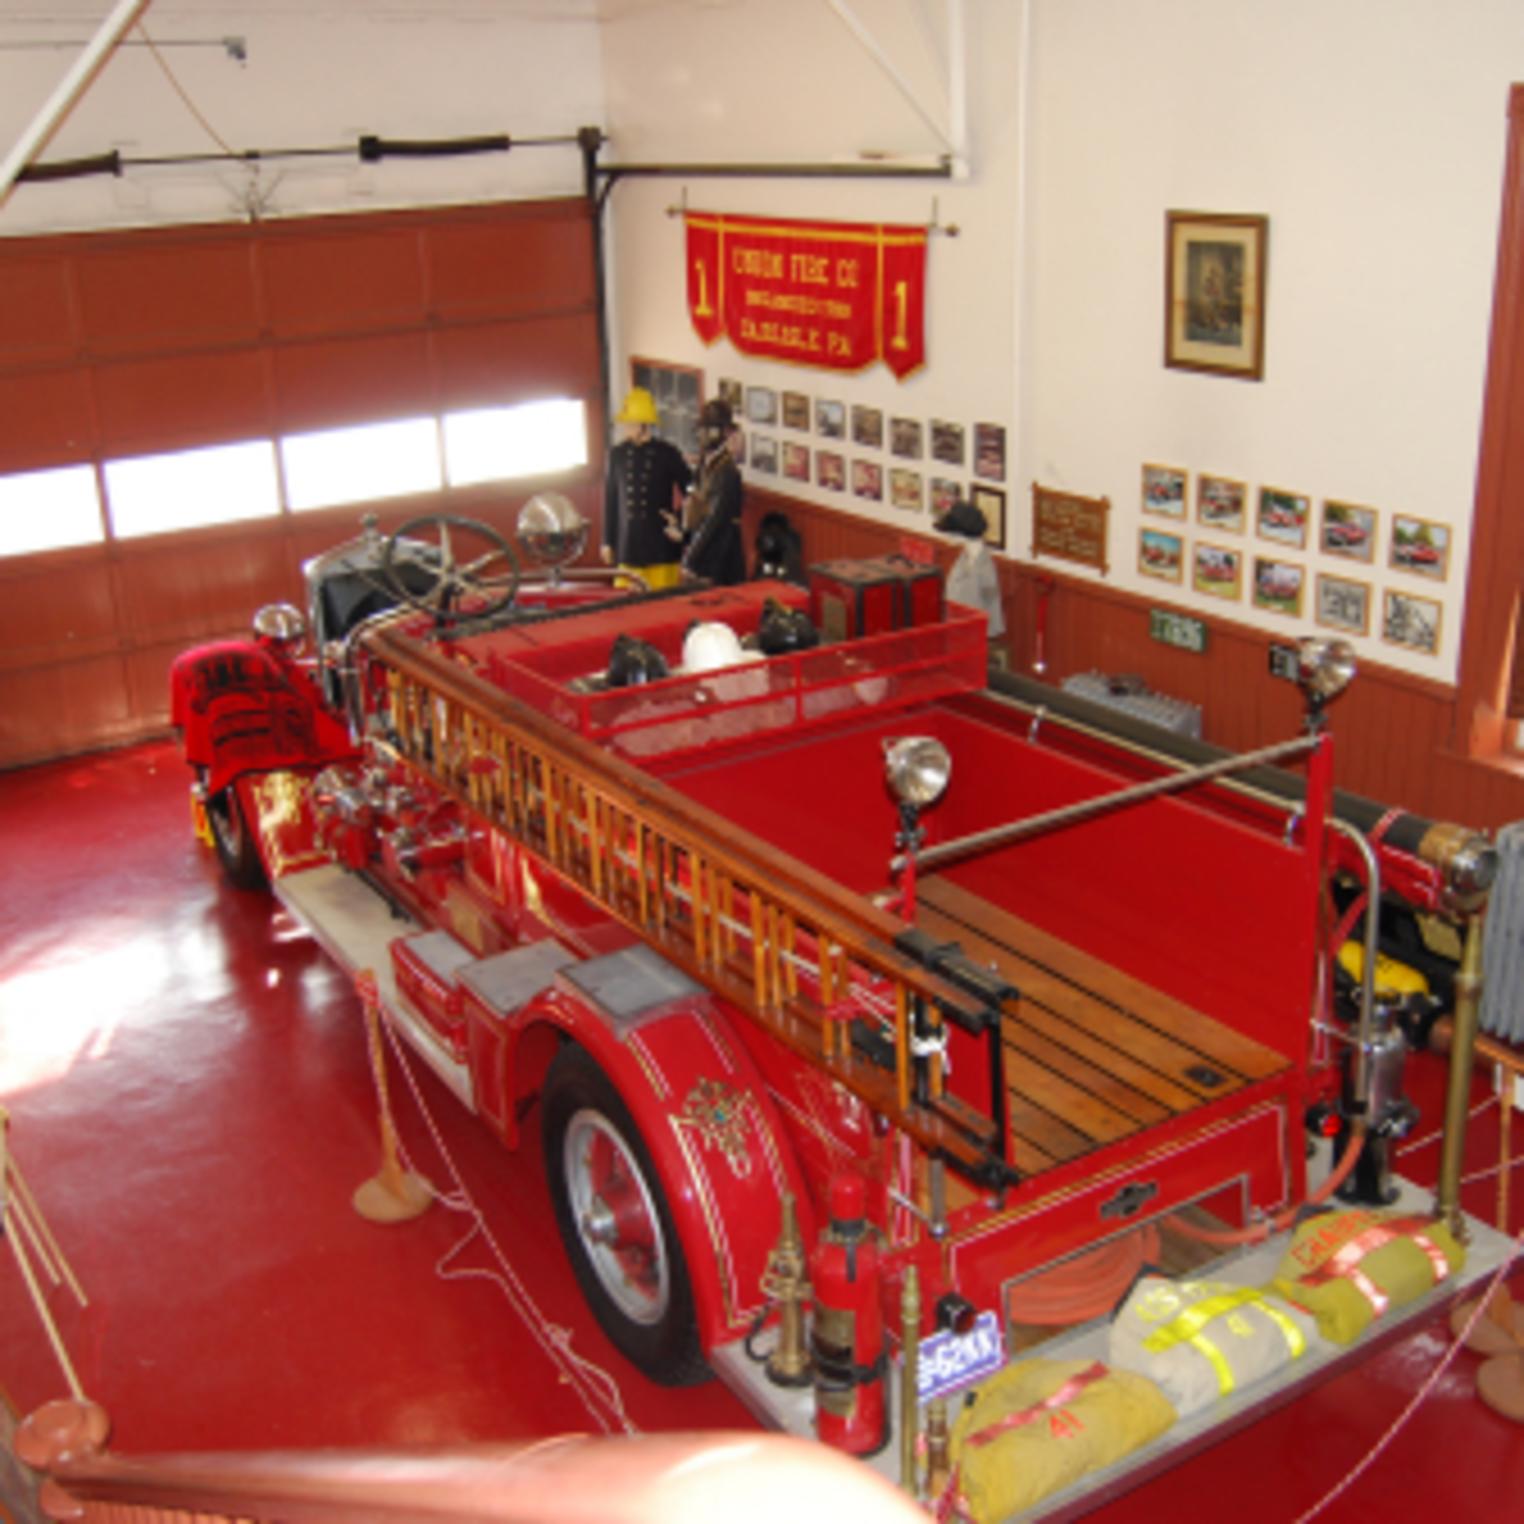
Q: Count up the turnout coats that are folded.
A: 3